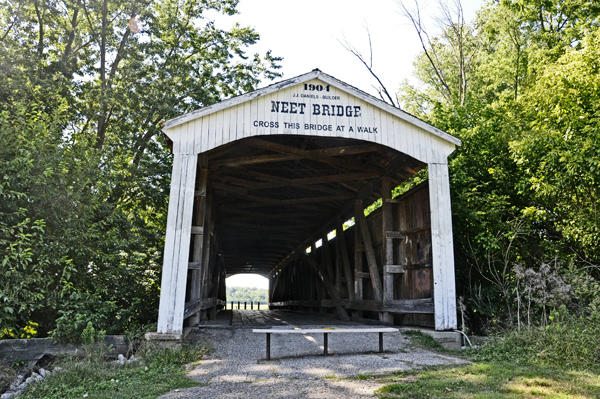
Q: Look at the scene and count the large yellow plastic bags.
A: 0